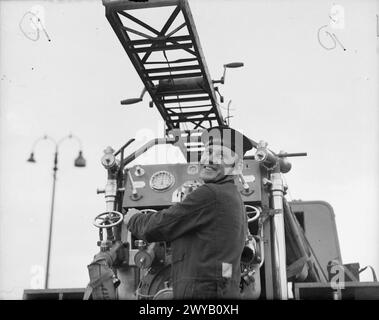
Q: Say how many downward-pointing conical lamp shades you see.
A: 2